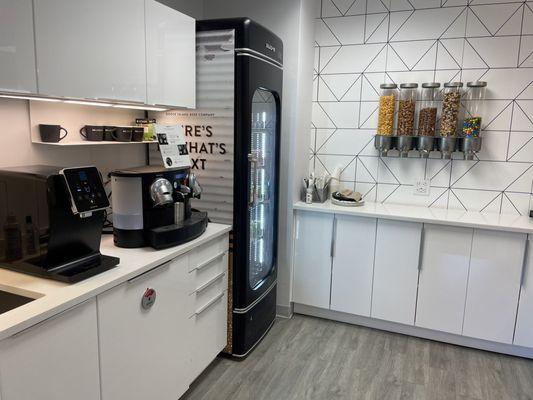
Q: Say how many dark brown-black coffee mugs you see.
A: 5